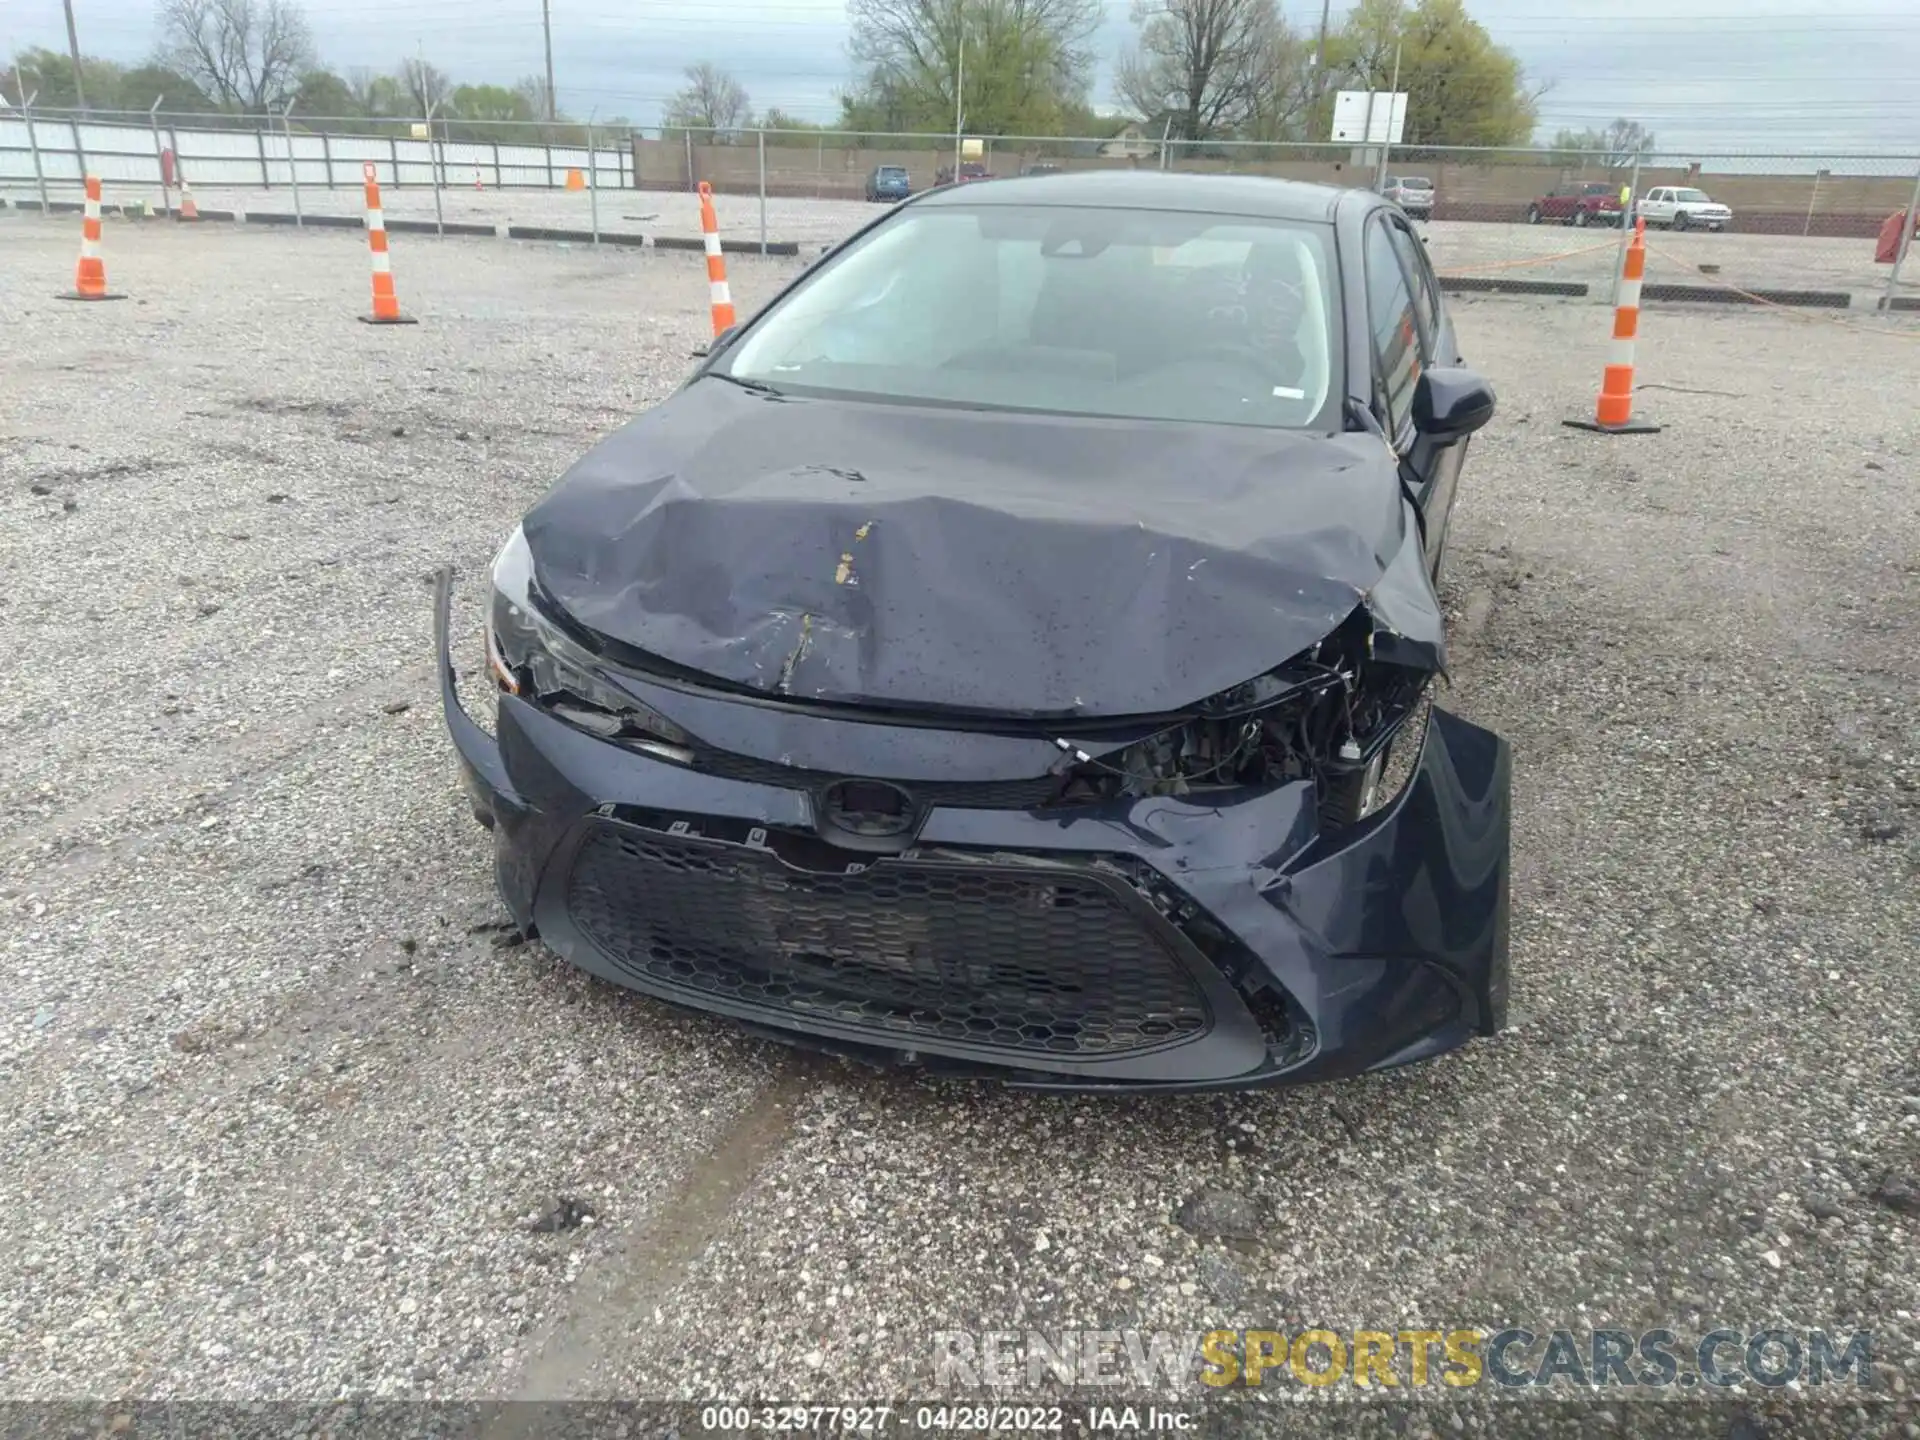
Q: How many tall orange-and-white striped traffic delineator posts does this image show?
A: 4